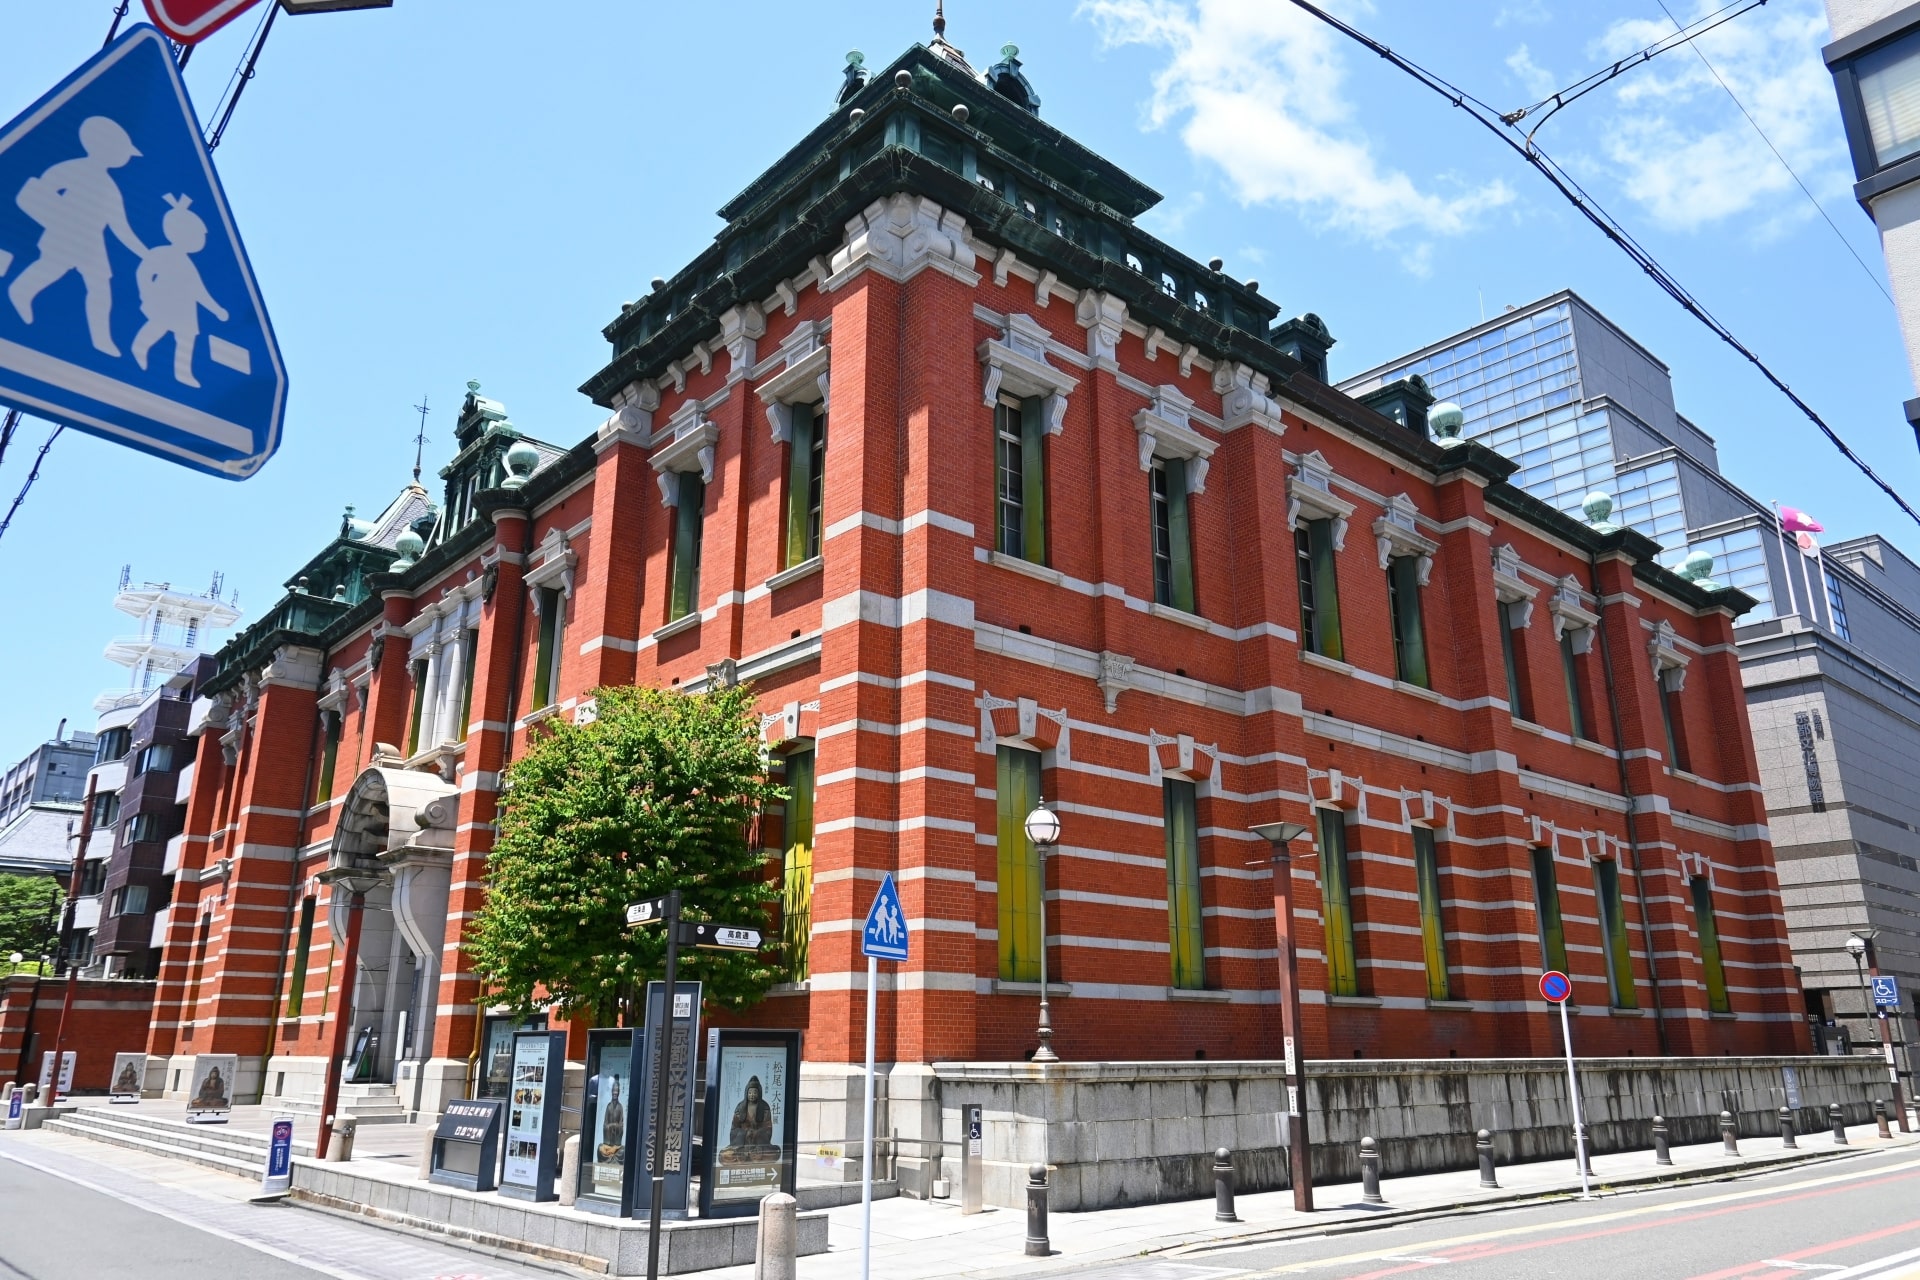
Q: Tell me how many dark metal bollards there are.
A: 11